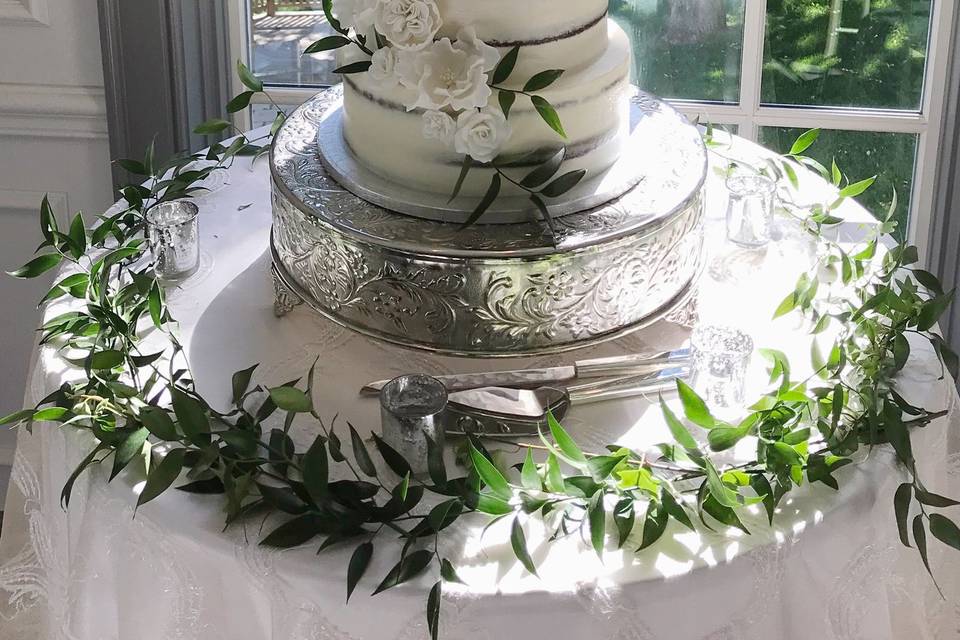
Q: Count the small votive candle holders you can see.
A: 4